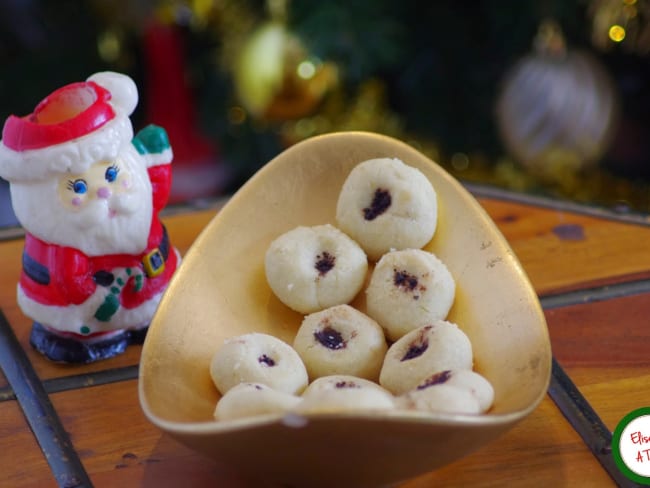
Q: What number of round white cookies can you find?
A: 9